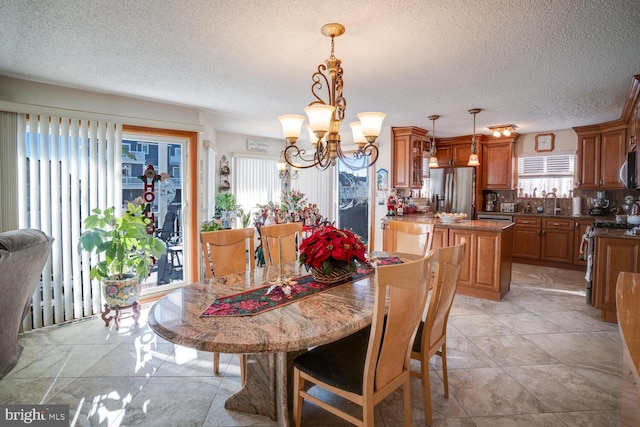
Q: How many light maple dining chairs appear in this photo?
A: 5